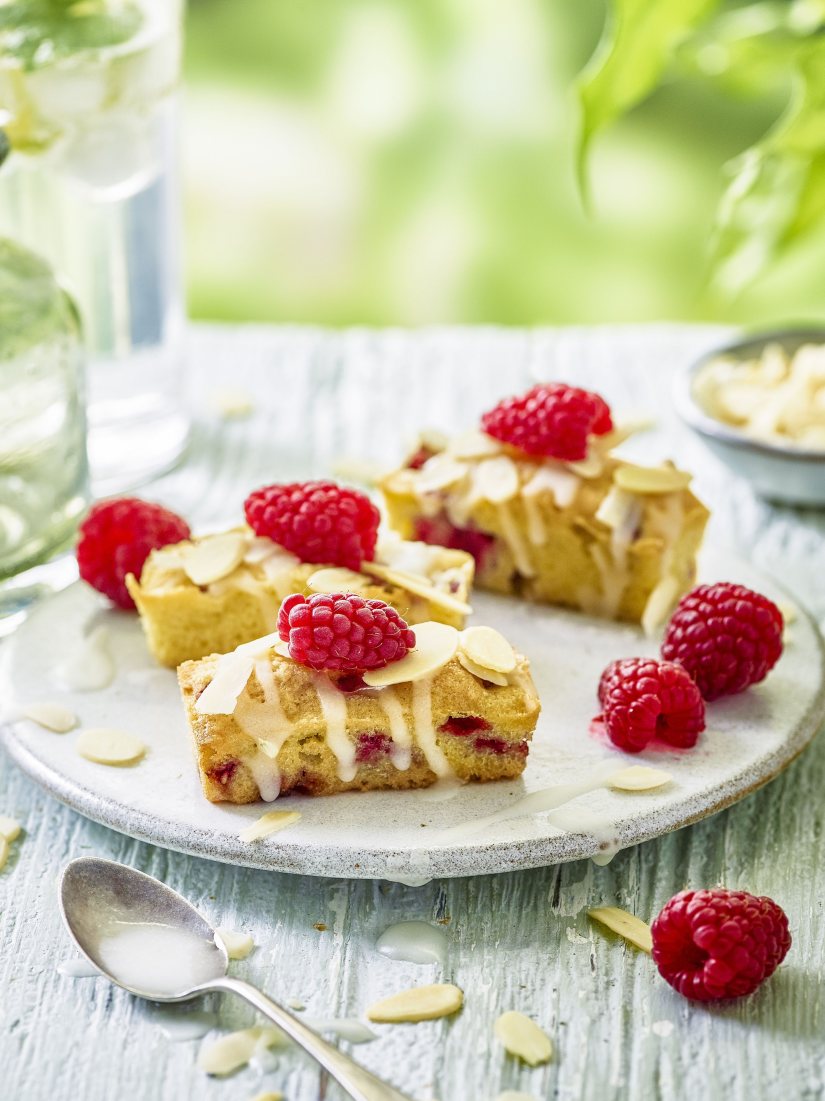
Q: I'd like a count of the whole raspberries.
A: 7